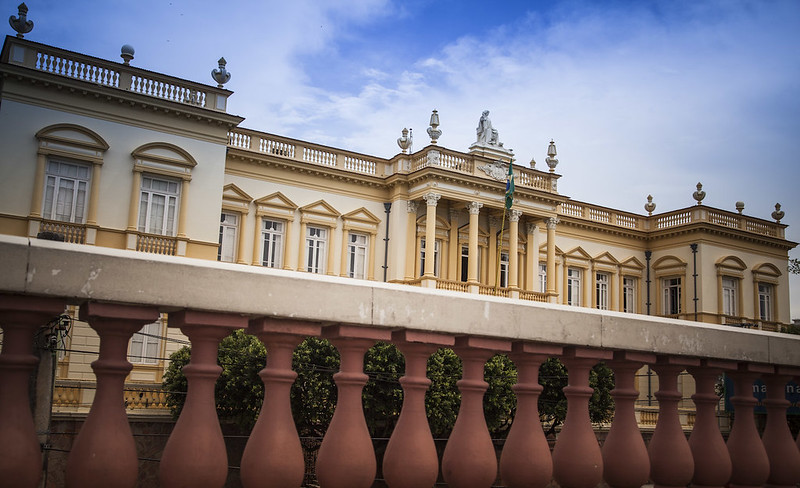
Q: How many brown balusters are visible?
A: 14